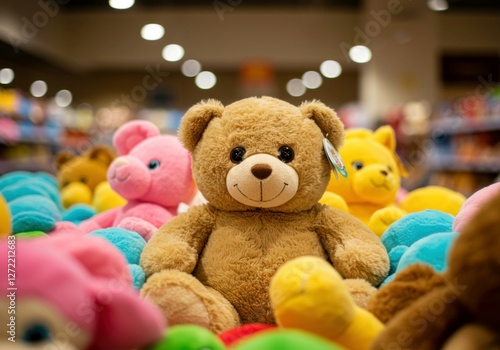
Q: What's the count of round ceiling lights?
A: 13